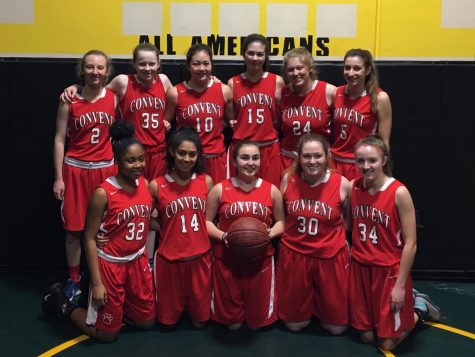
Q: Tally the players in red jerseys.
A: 11